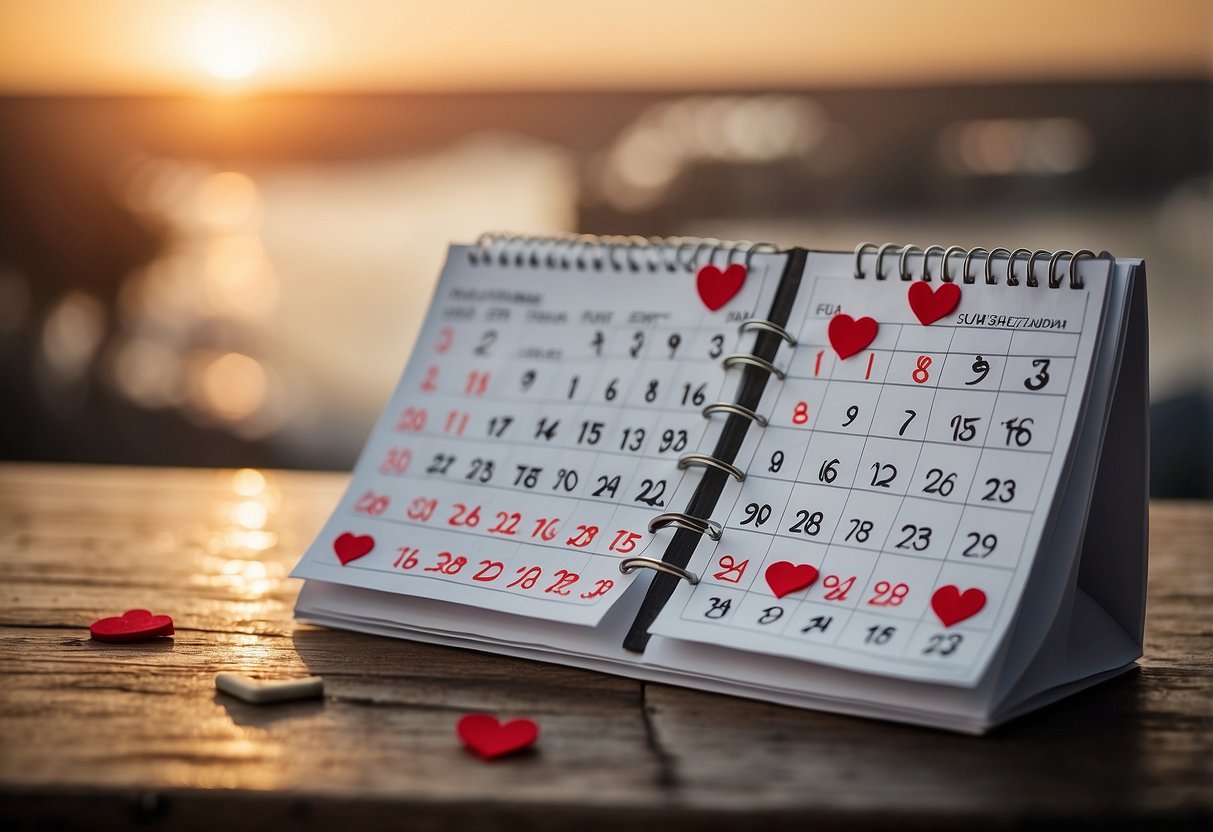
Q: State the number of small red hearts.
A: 8